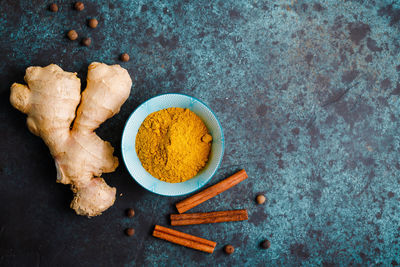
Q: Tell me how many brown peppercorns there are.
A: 11